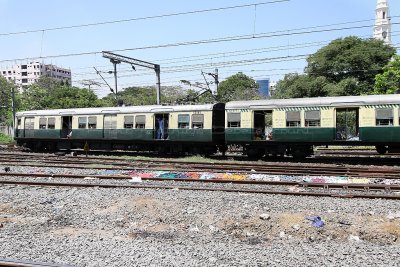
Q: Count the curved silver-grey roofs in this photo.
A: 2